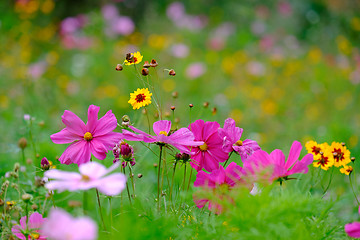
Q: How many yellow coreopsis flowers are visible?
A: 6